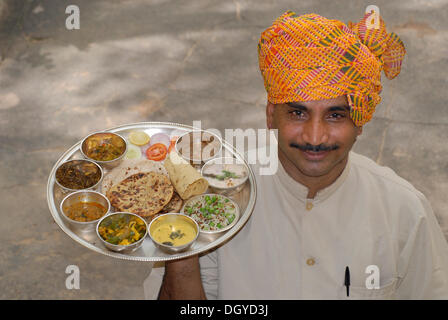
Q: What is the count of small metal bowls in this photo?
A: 8